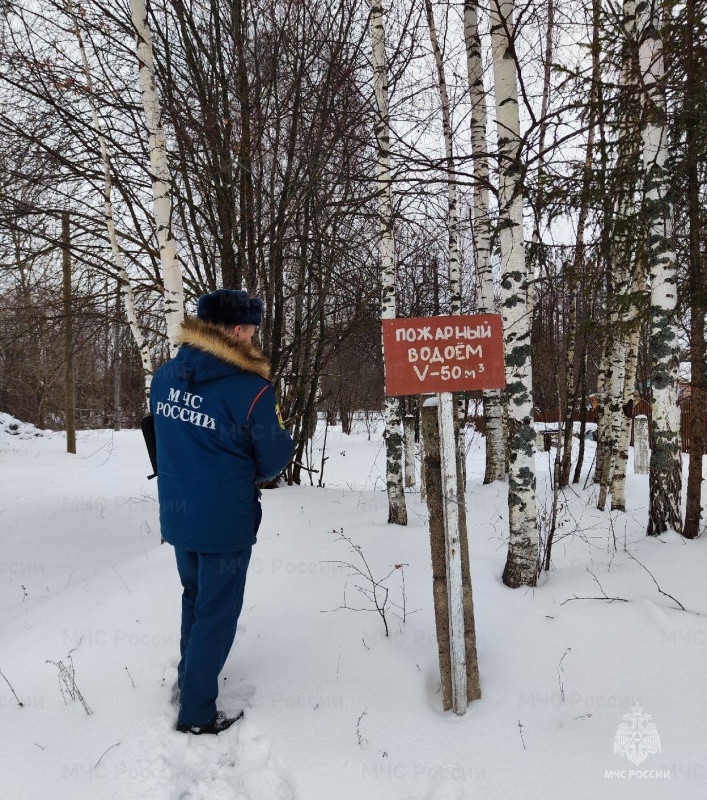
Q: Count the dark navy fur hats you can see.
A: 1